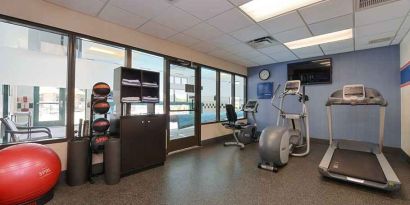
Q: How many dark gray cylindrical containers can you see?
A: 2